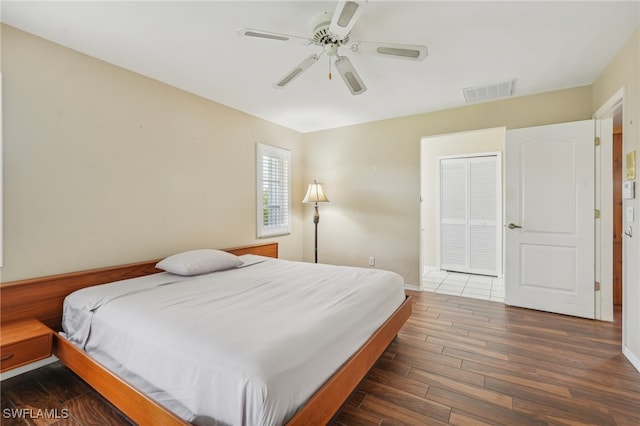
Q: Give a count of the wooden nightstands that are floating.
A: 1